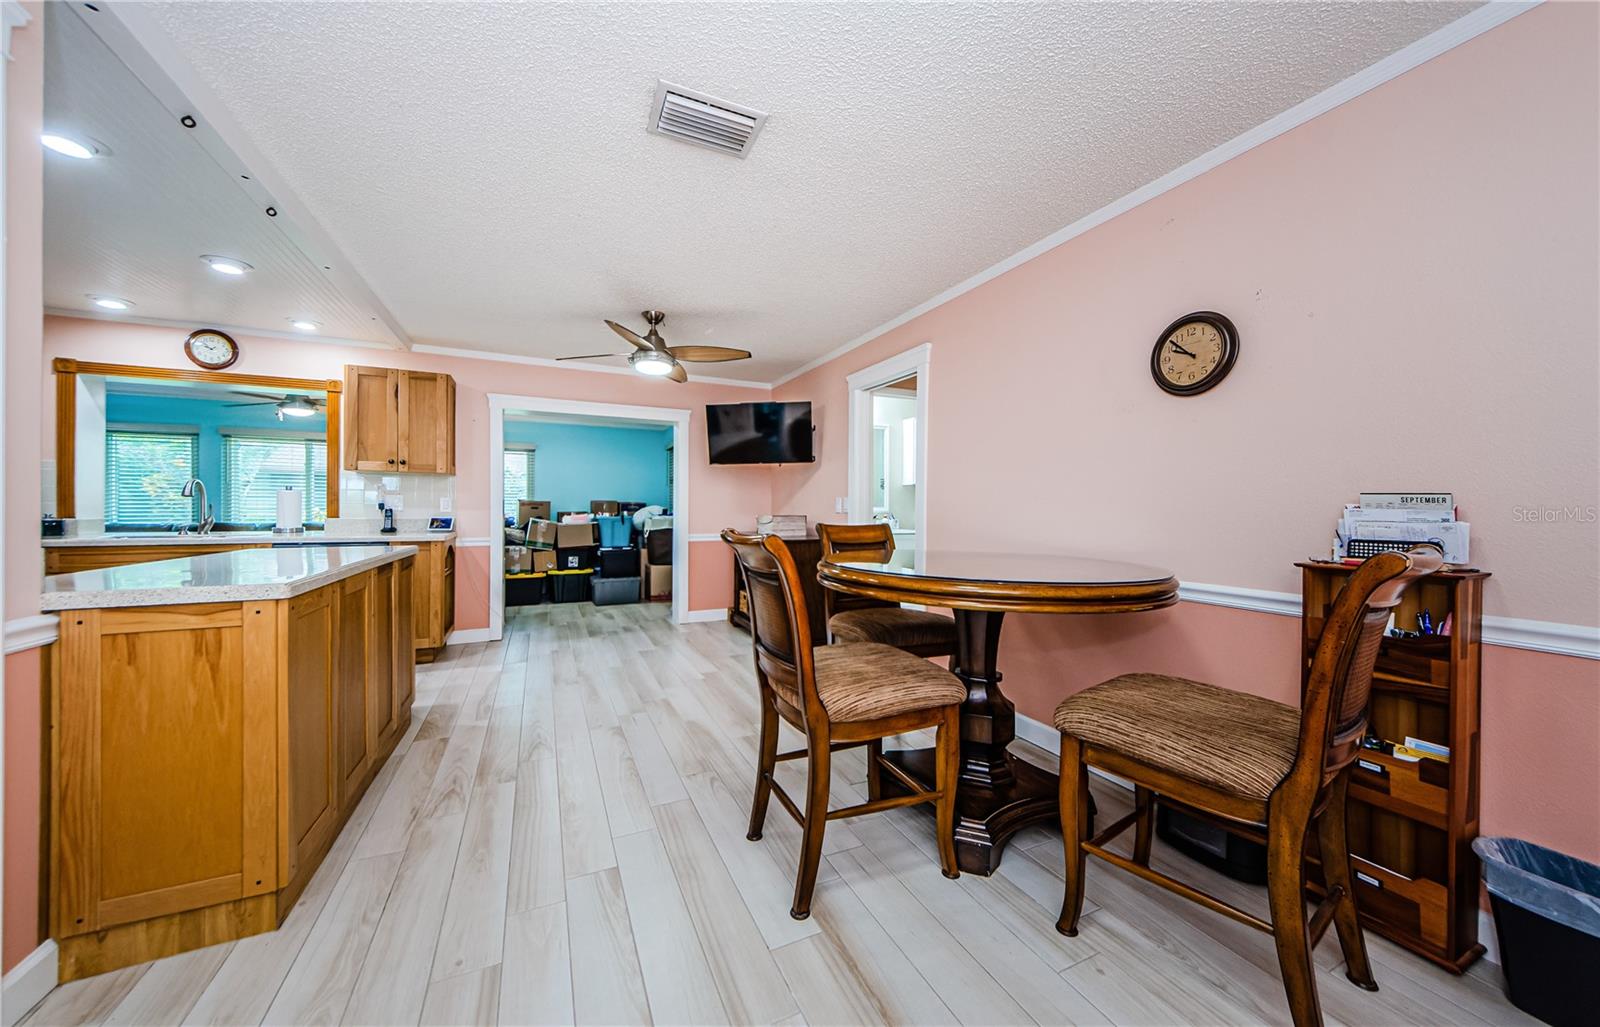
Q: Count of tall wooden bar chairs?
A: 3